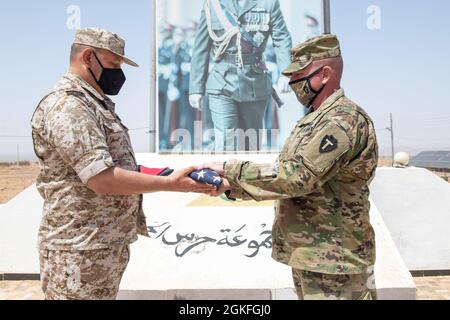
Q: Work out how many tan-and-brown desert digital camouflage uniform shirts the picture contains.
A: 1